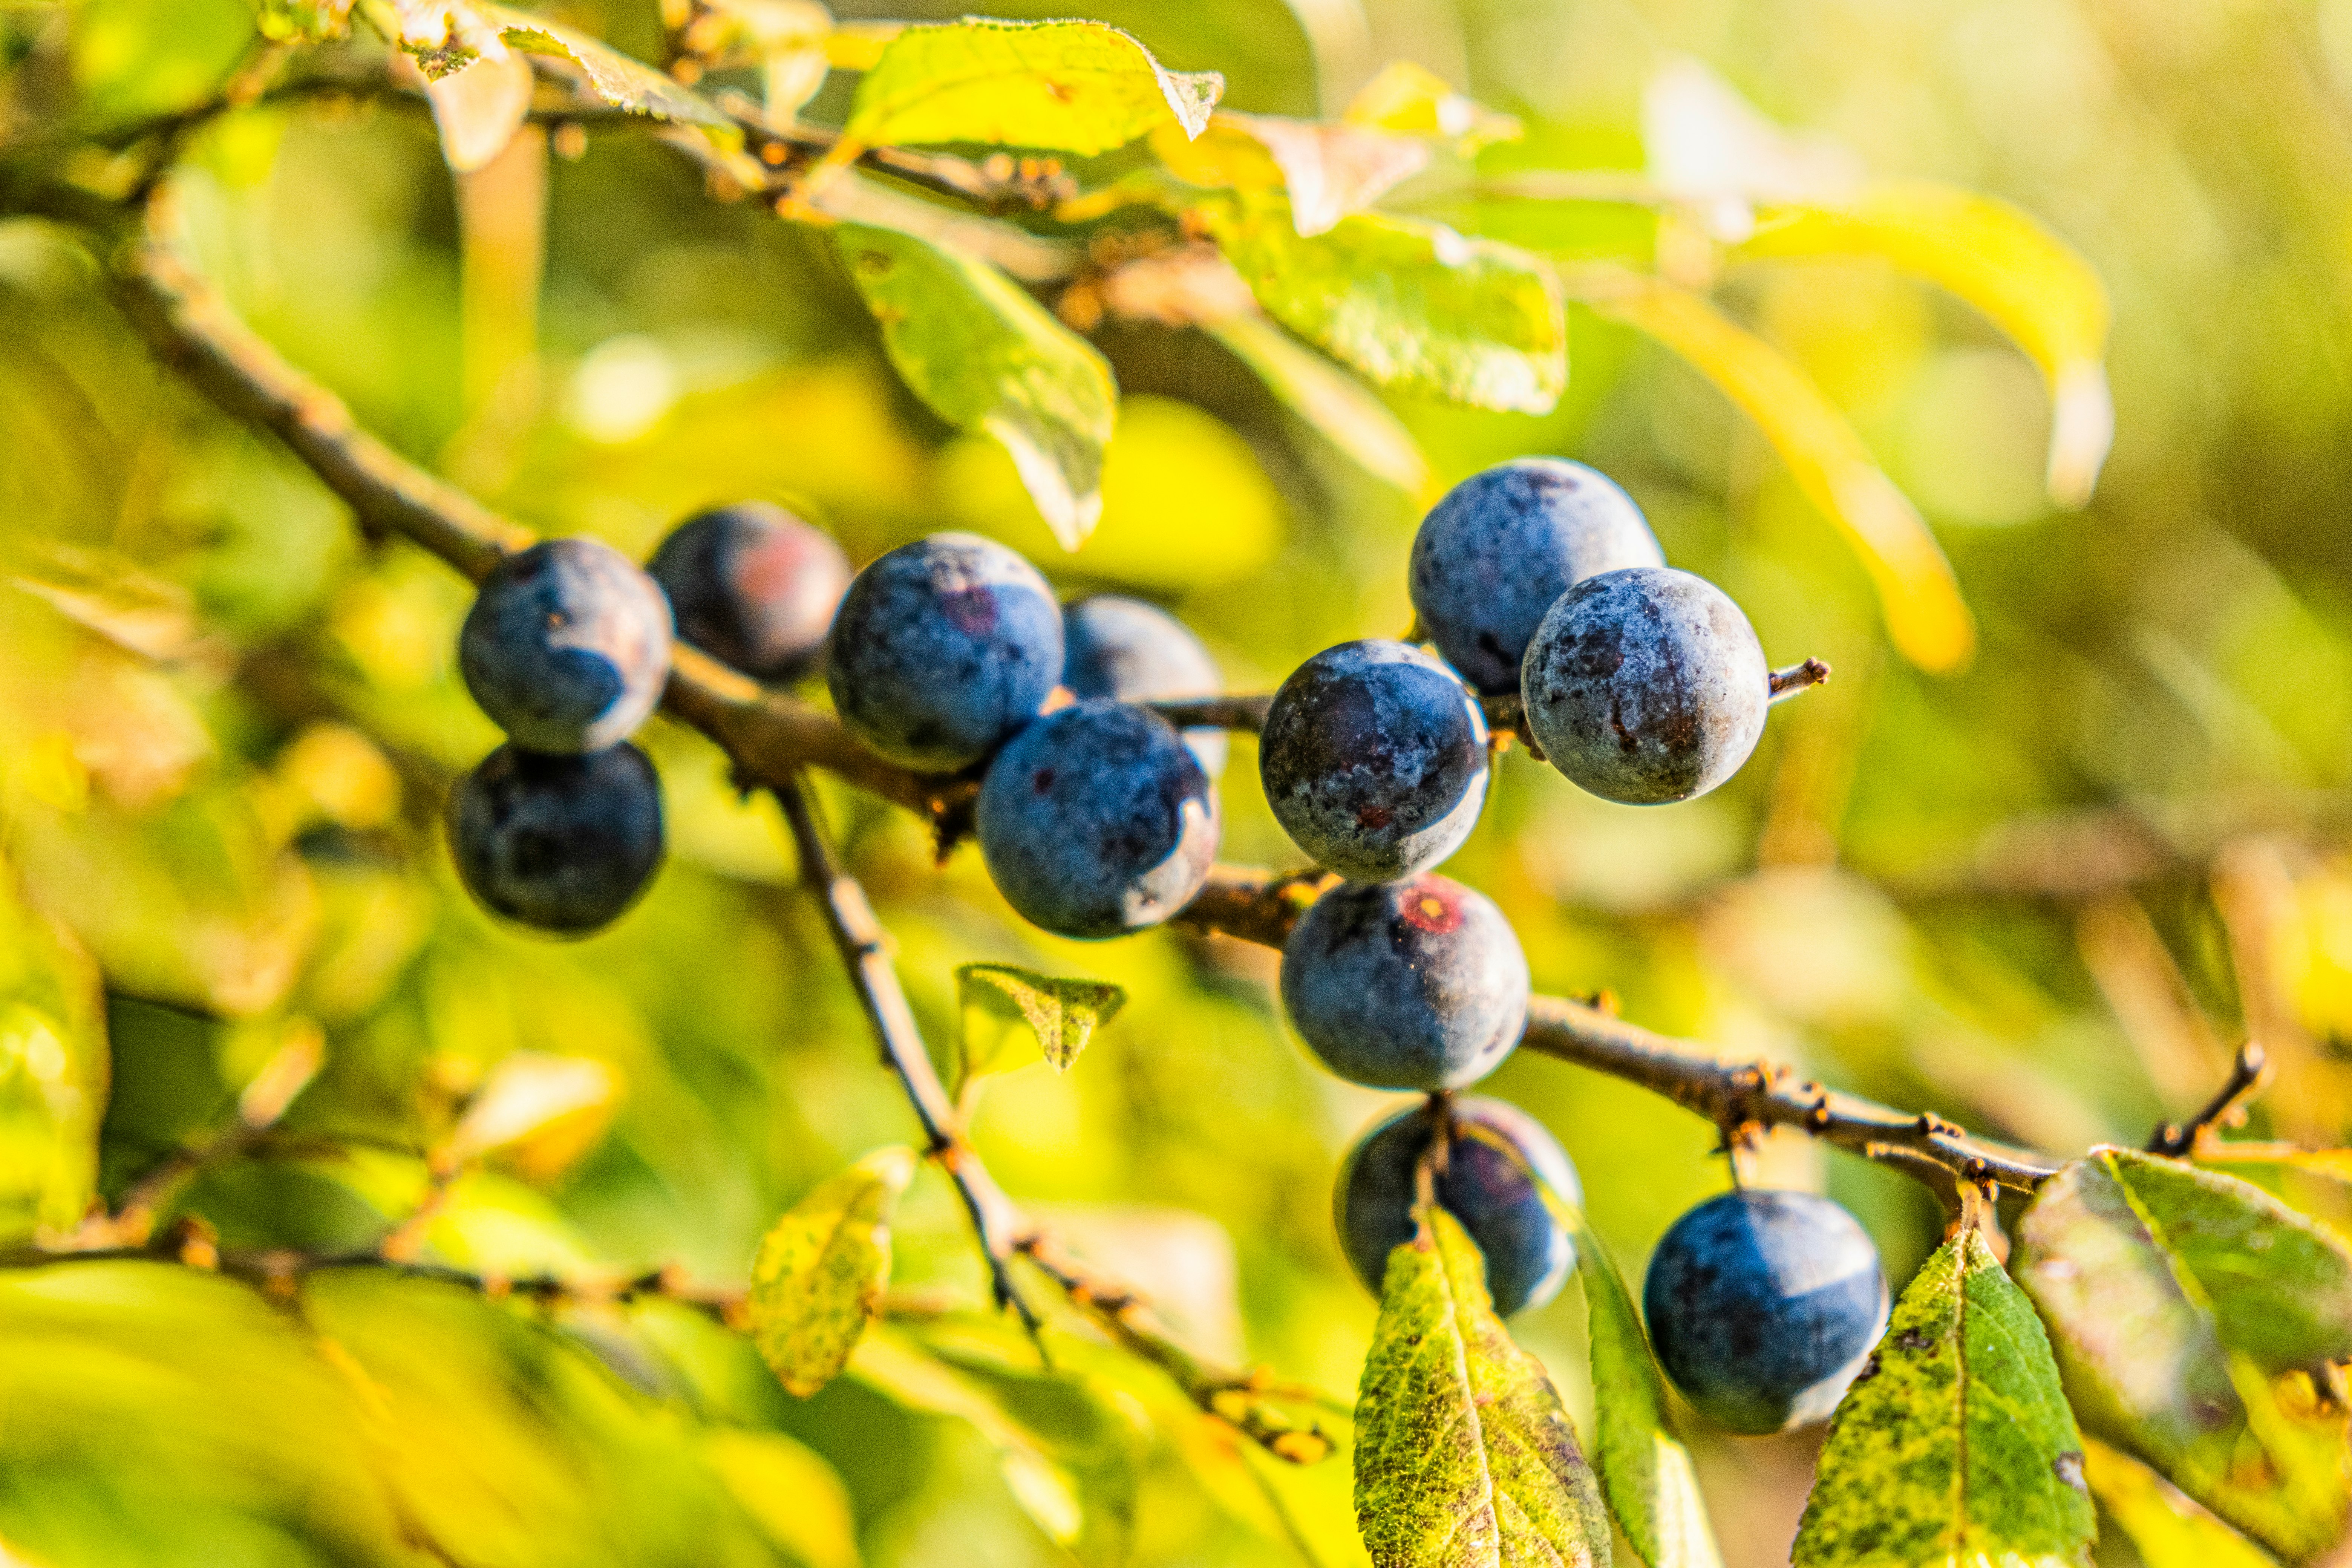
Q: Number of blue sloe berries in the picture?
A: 12